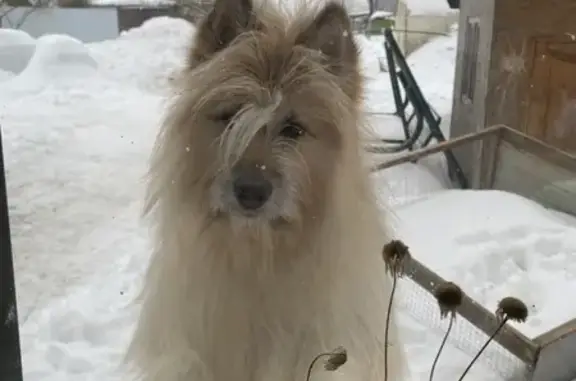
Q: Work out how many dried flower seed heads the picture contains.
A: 4